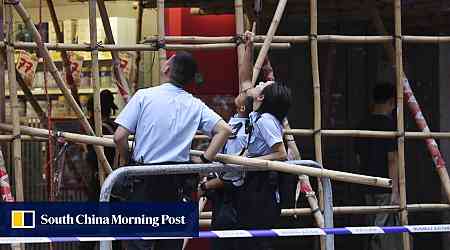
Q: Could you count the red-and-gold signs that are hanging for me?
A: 3